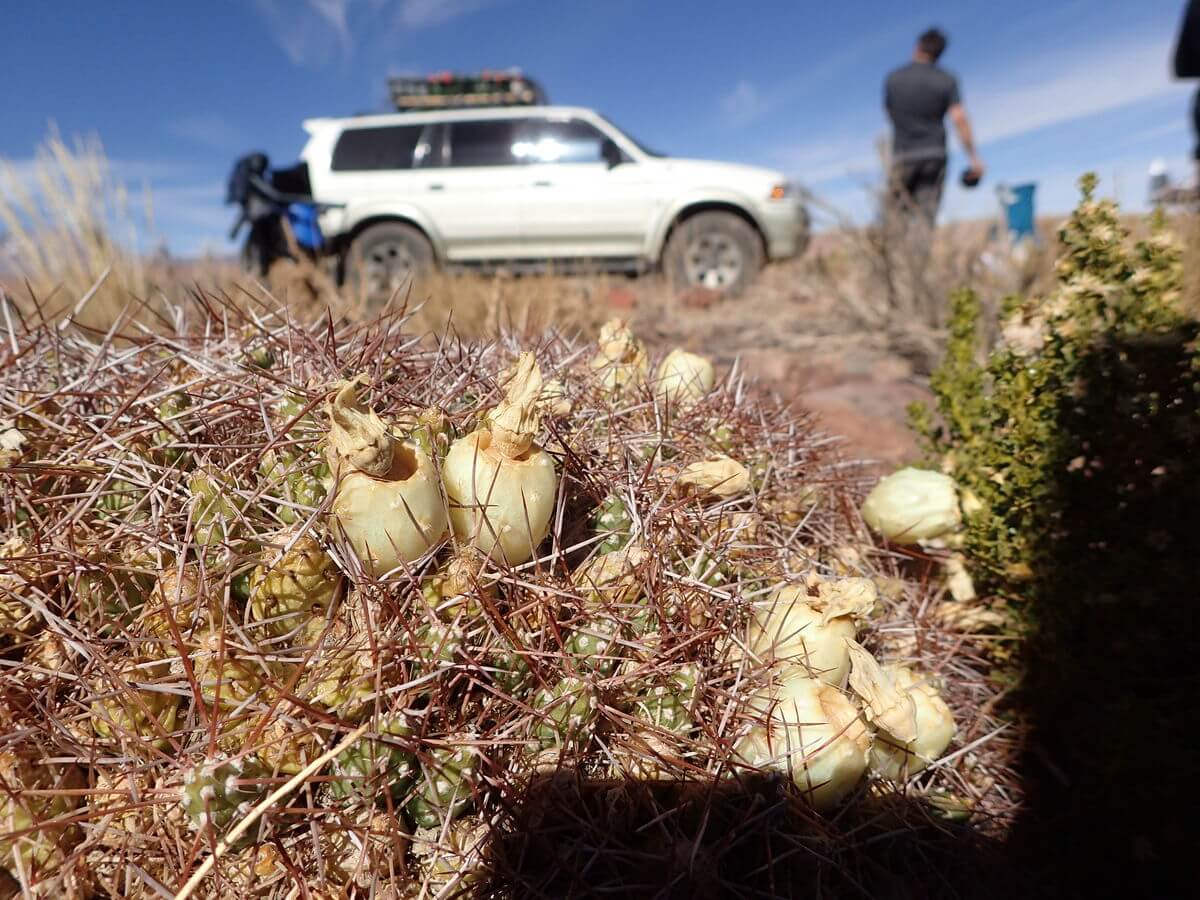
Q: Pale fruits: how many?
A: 8